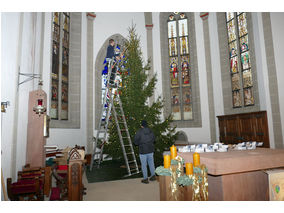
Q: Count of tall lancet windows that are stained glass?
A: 4